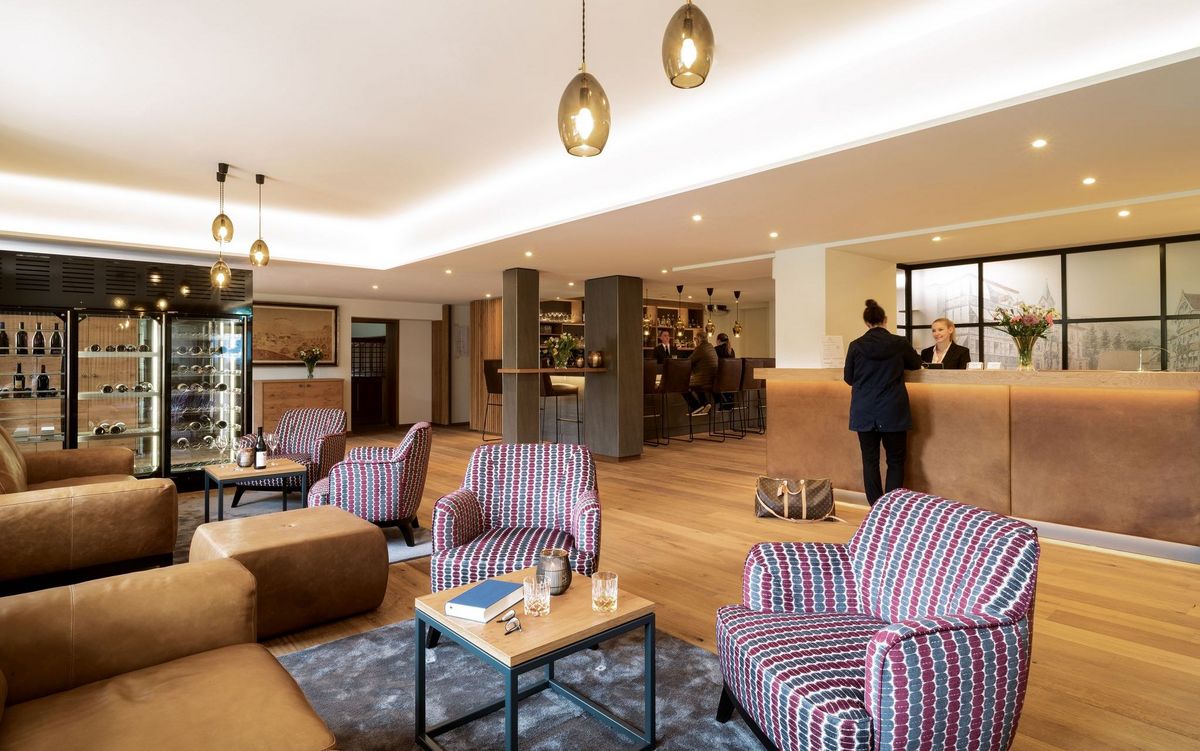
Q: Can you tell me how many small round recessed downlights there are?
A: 14